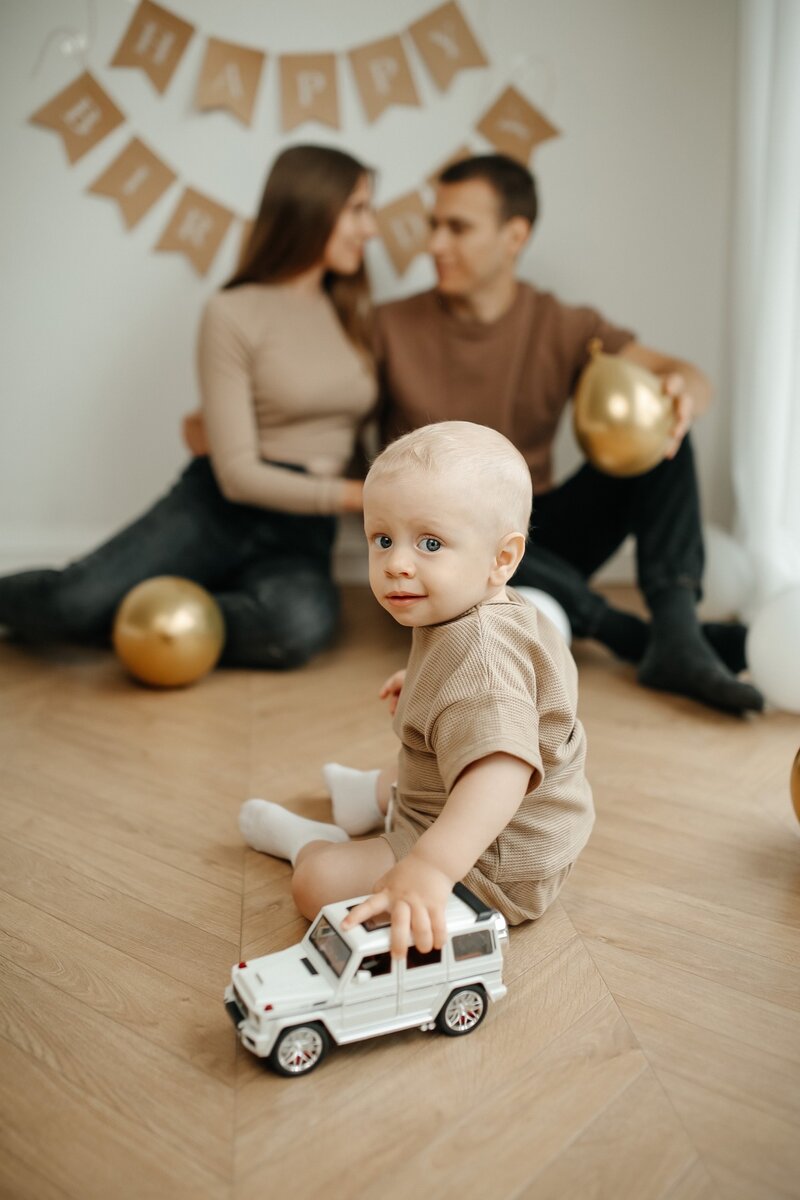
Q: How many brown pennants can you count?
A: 12